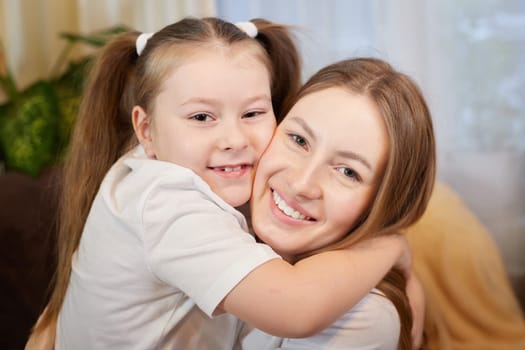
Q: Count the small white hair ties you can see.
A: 2